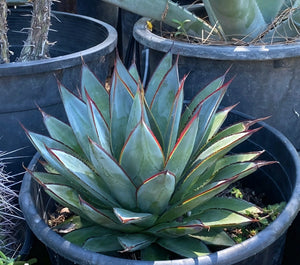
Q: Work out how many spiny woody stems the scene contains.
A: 2